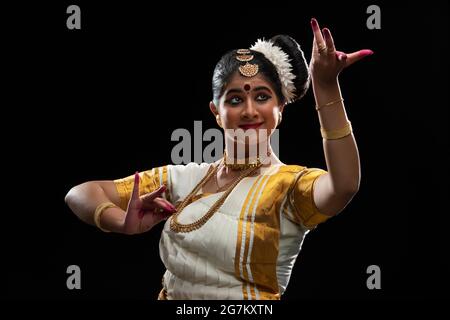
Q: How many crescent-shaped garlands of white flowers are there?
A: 1